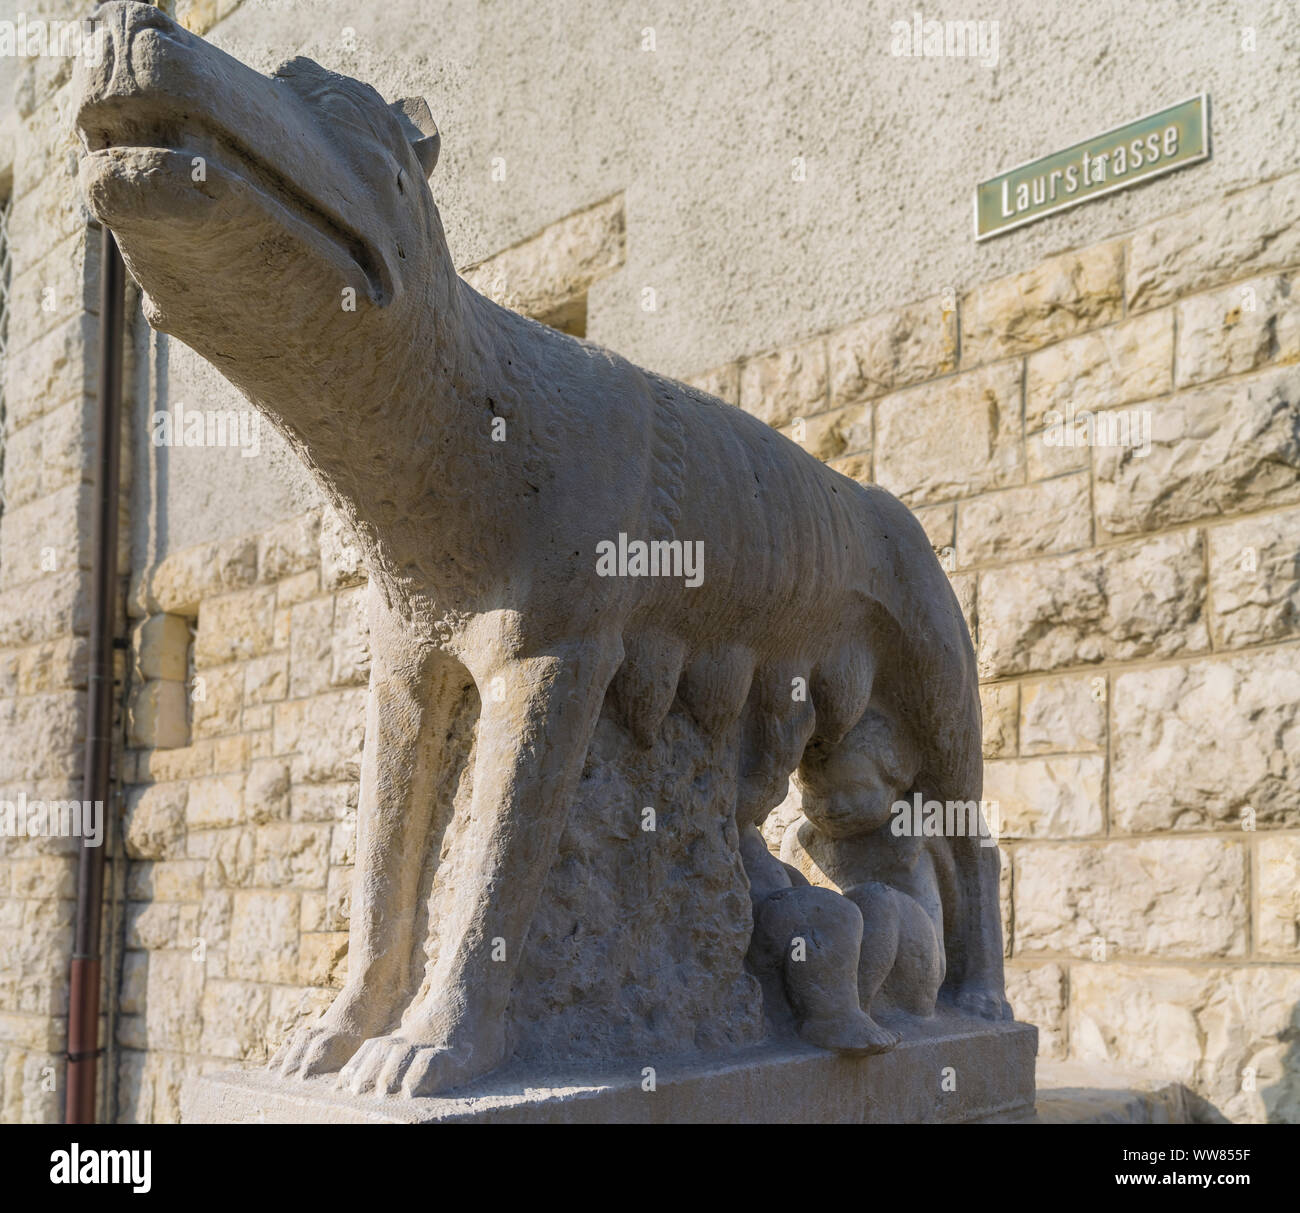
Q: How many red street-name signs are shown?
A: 0